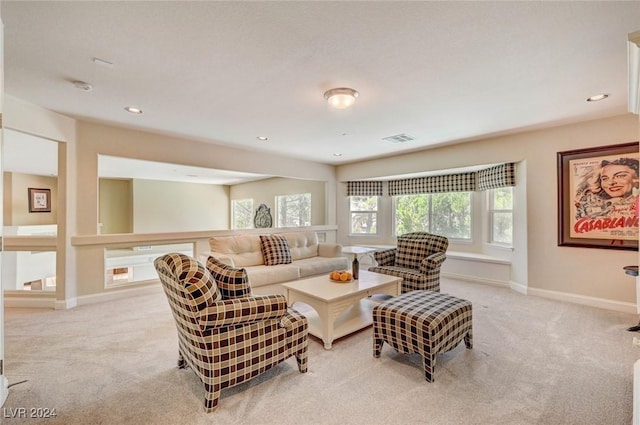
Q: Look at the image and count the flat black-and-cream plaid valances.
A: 3